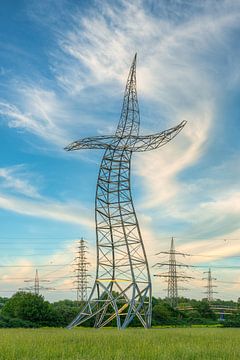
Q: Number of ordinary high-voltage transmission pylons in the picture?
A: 4